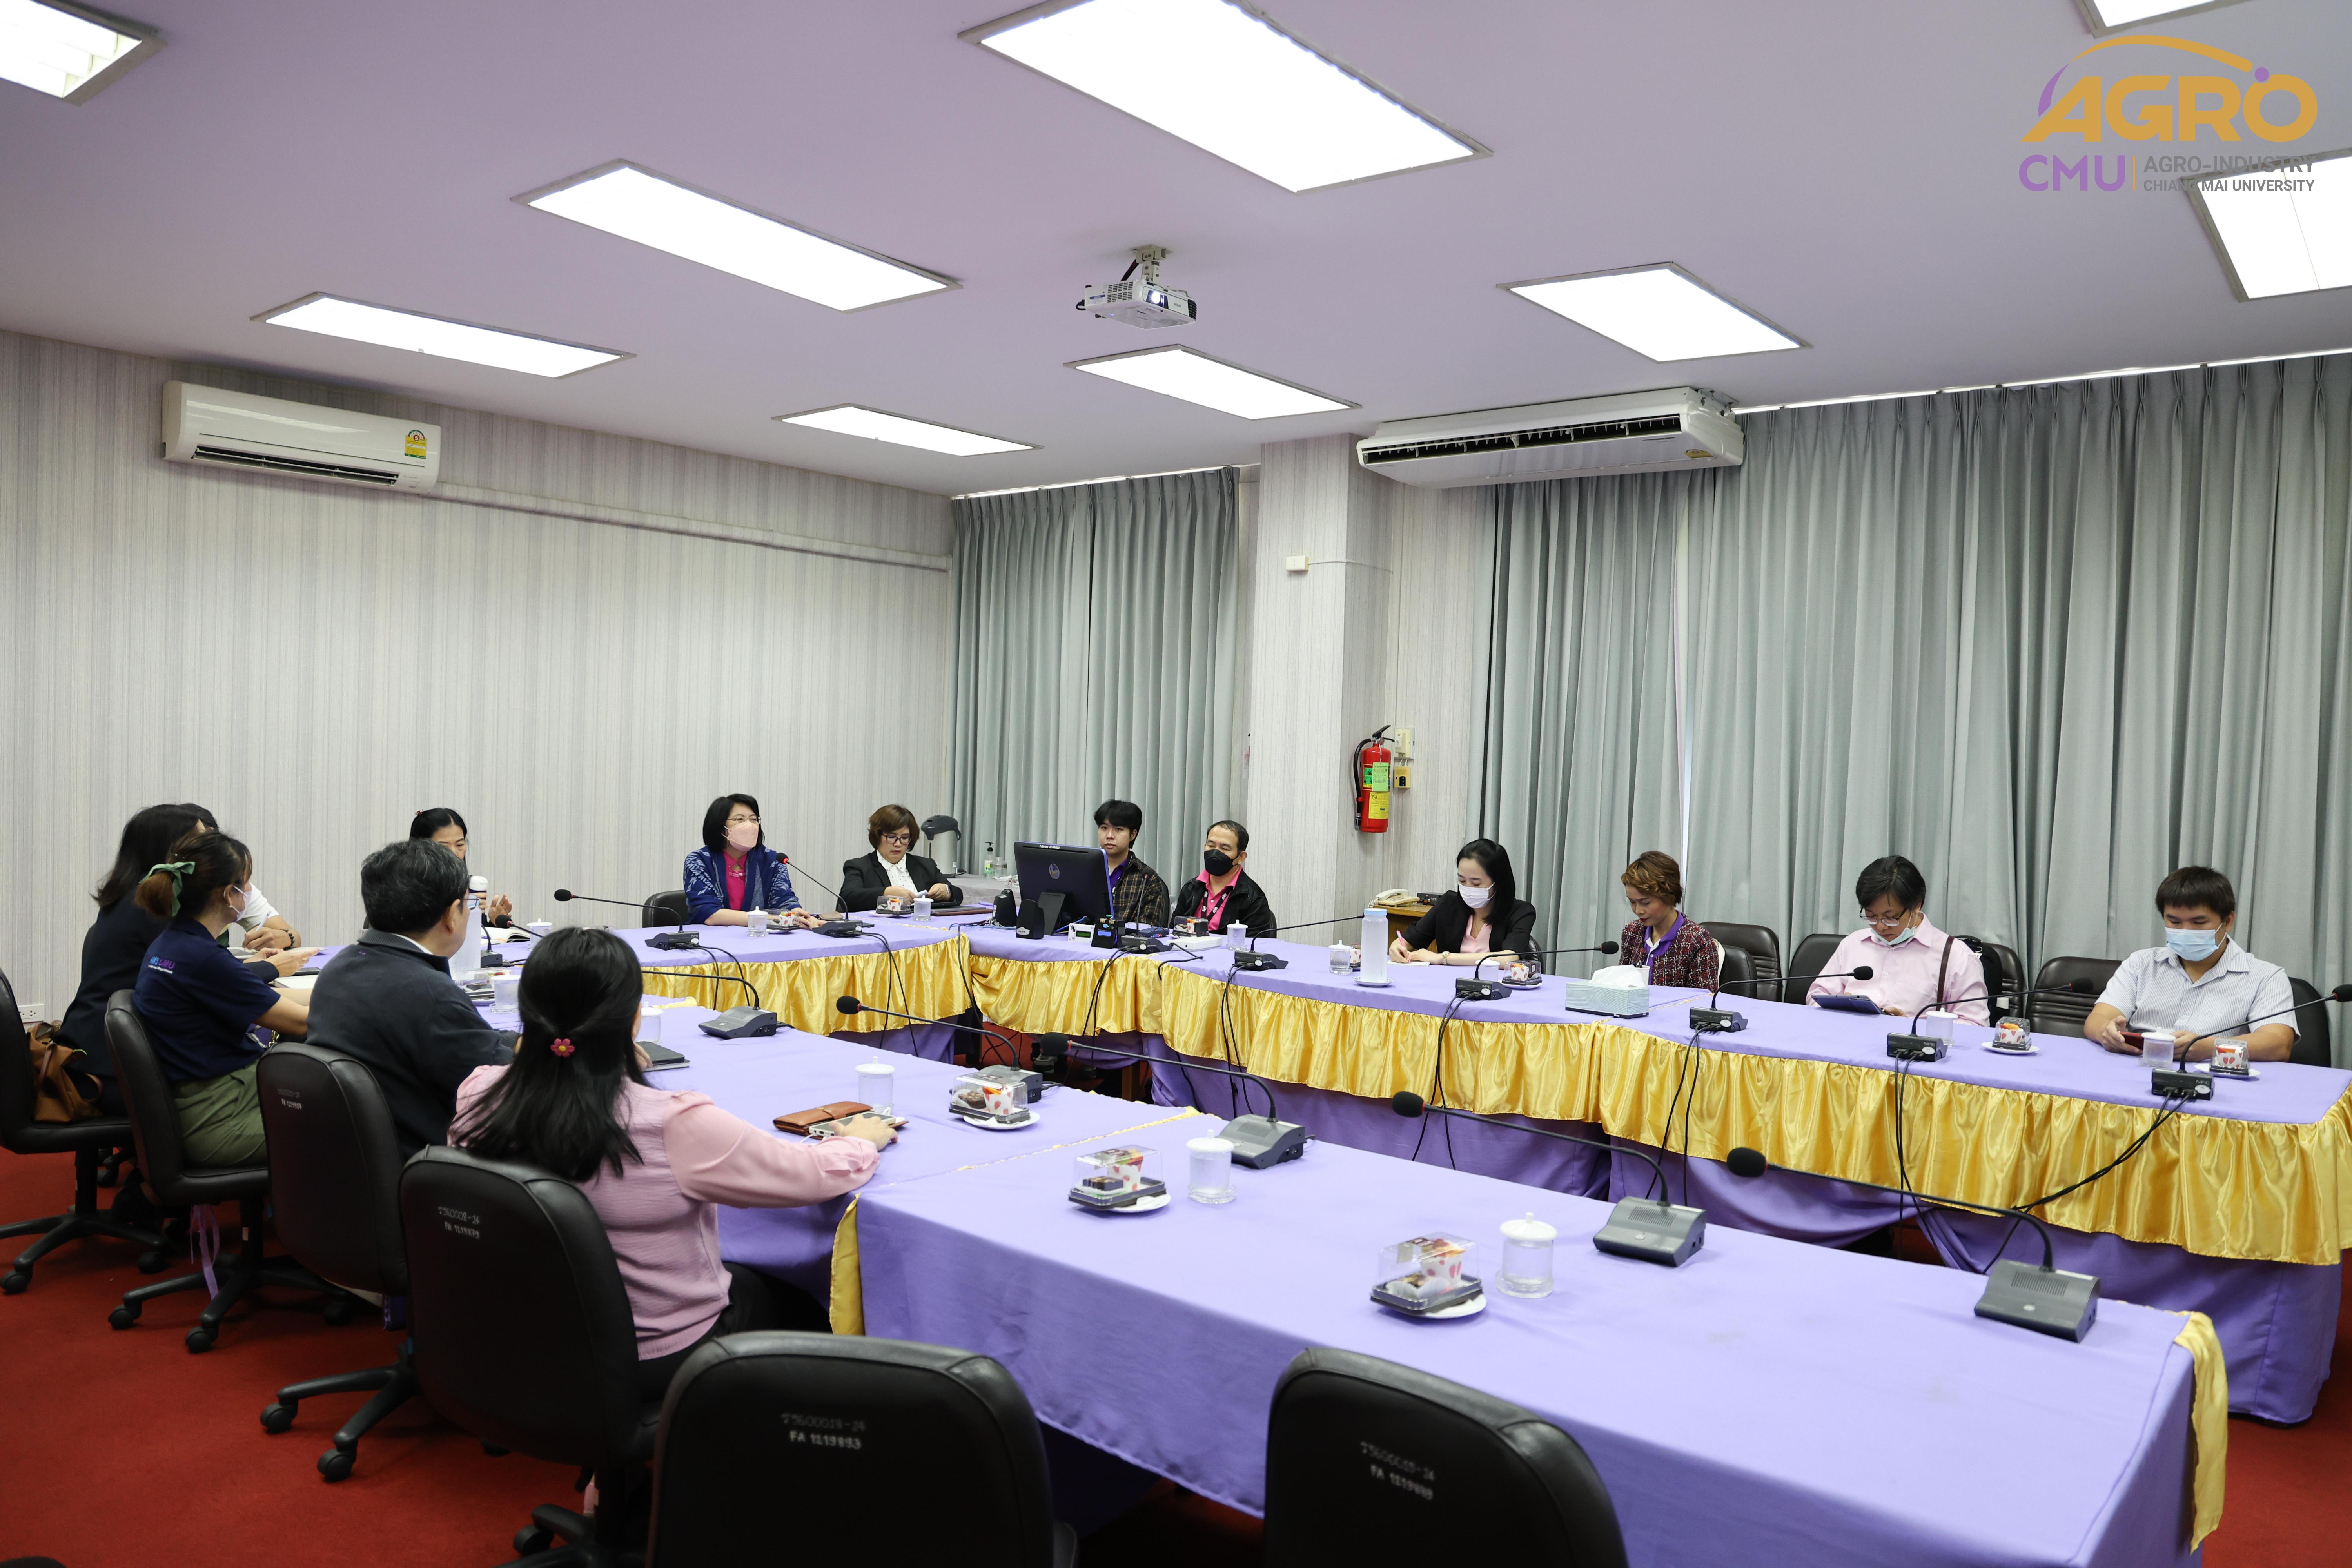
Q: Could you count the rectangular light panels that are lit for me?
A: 9